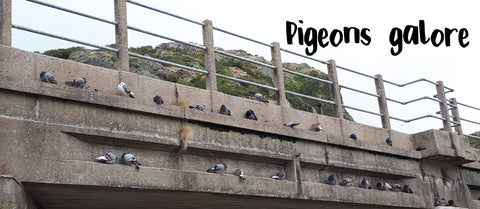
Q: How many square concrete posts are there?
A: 8